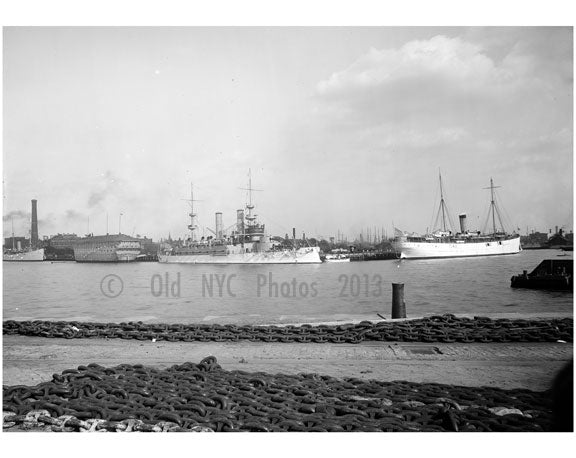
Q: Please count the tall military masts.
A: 2